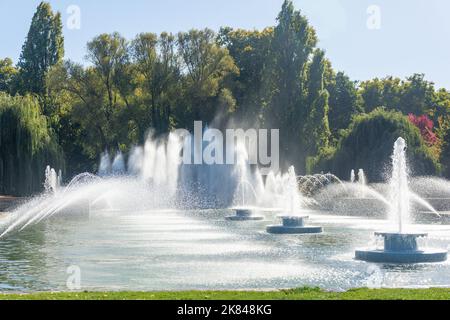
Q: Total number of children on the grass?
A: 0